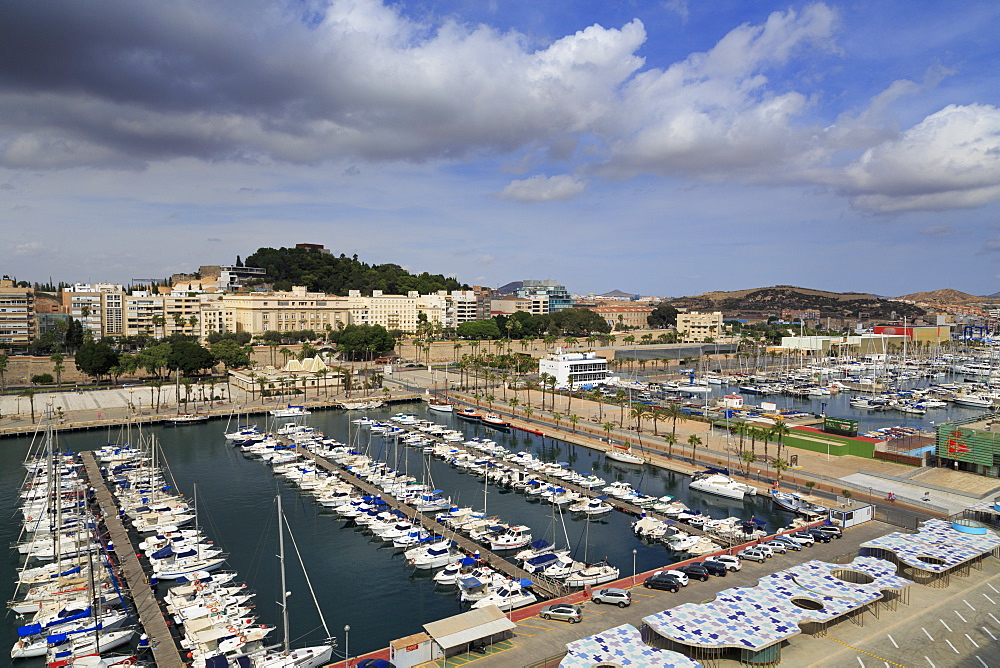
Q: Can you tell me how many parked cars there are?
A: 15